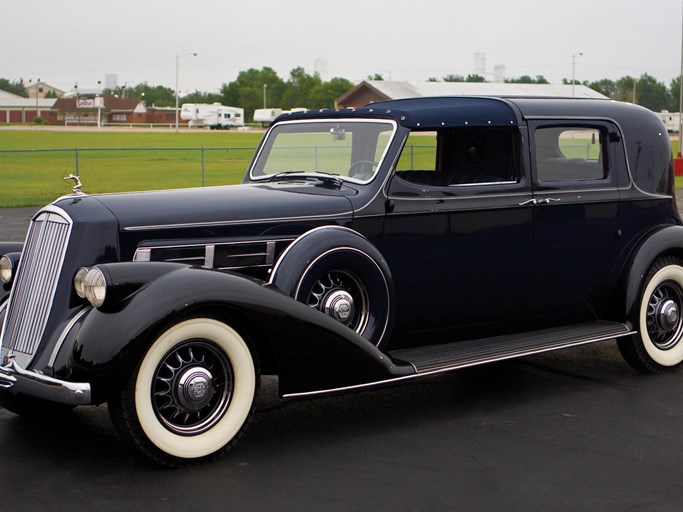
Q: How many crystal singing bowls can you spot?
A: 0